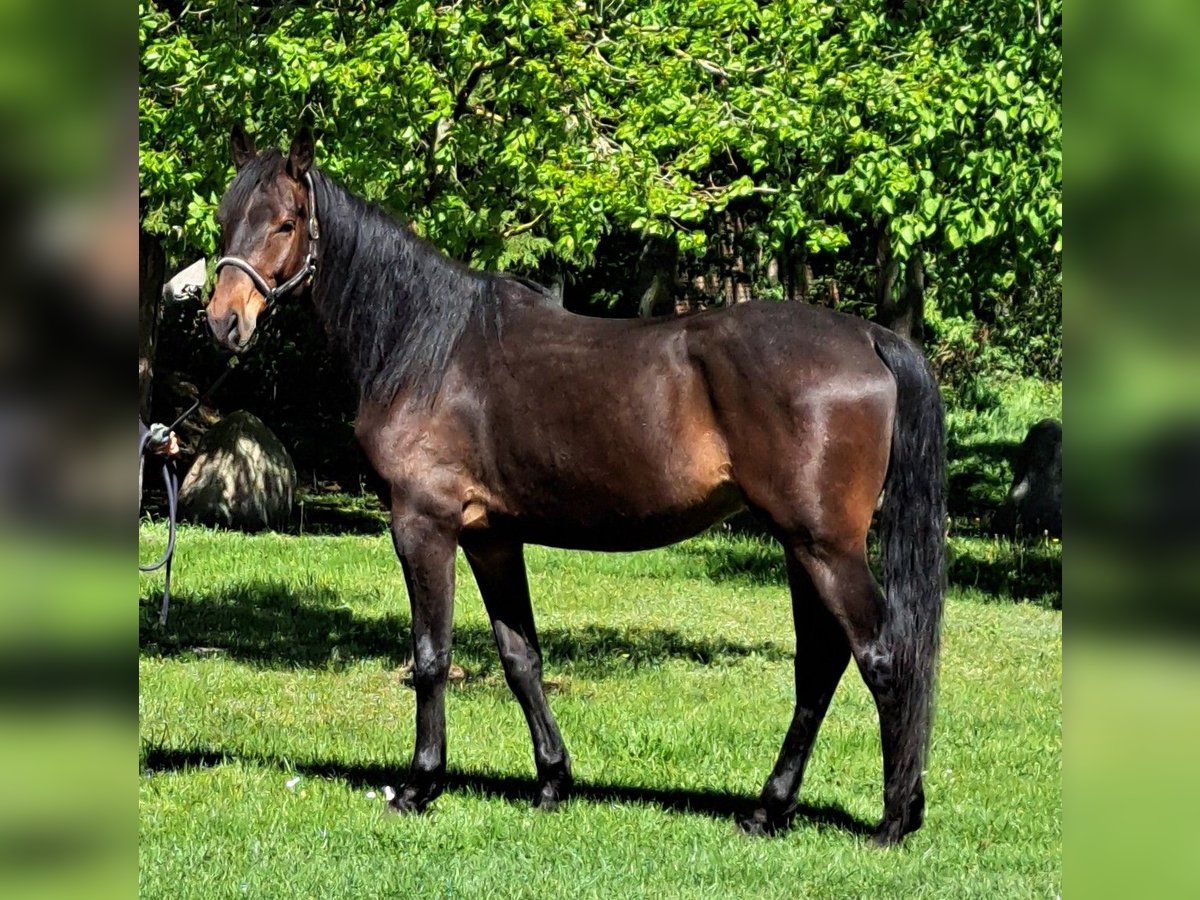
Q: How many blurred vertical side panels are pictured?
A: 2